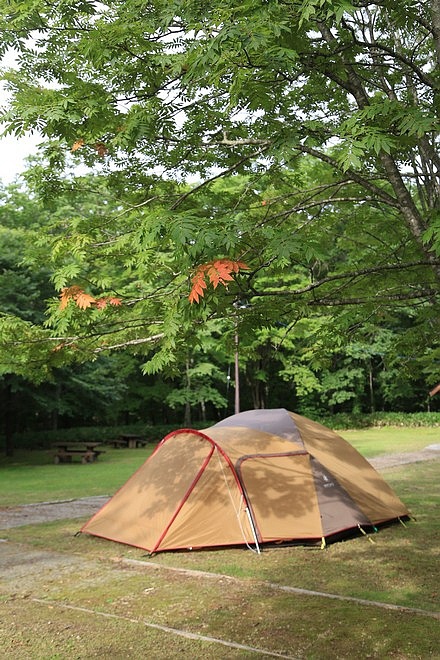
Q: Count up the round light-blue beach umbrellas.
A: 0